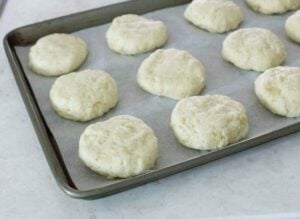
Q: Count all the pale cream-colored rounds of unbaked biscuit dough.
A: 11